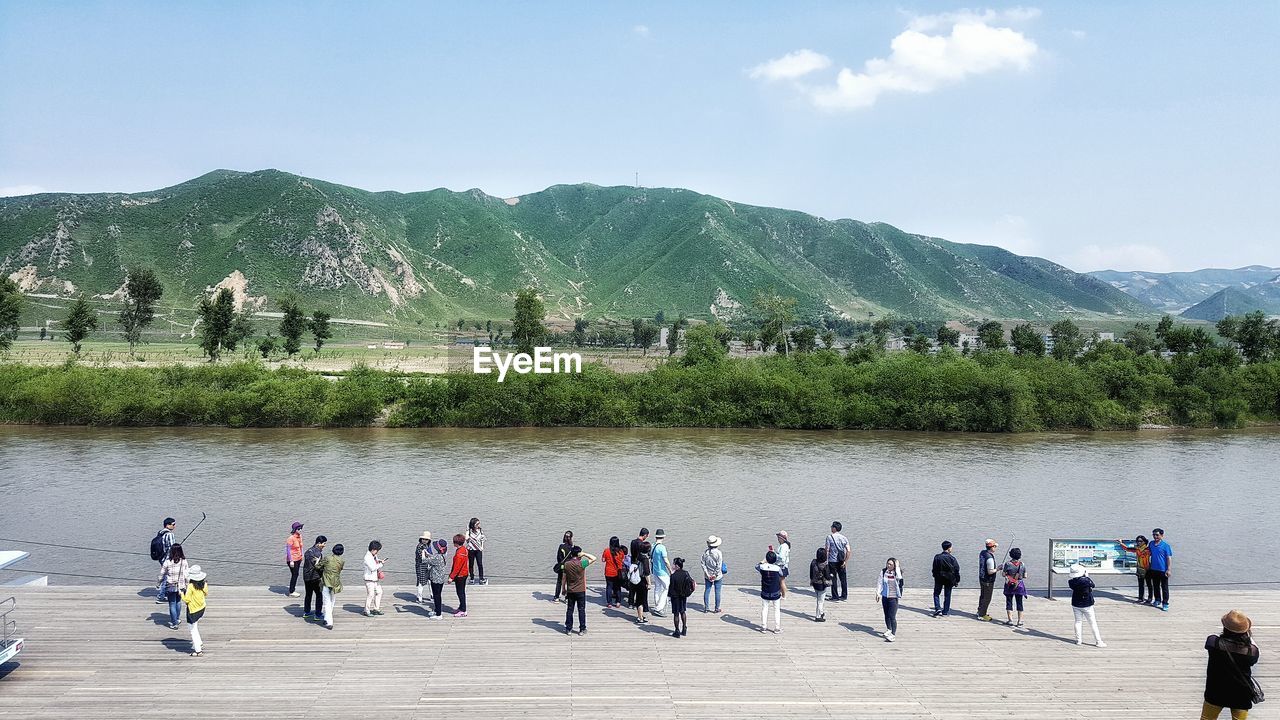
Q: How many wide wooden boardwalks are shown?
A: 1